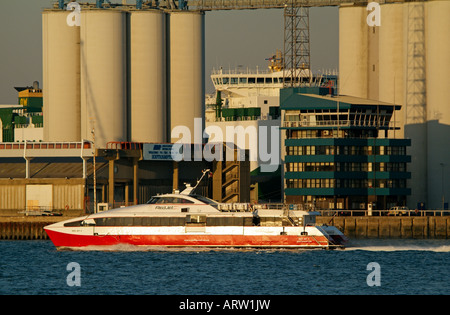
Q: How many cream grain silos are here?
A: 7